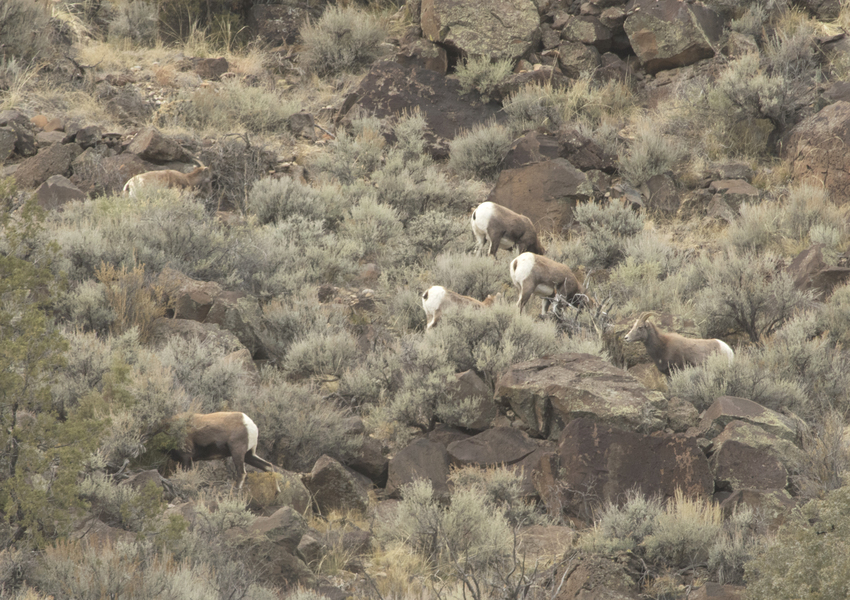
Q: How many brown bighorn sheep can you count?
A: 6